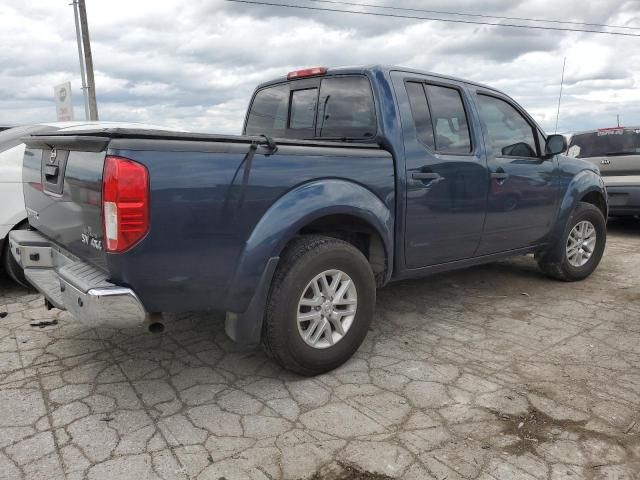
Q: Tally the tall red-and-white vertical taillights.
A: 1